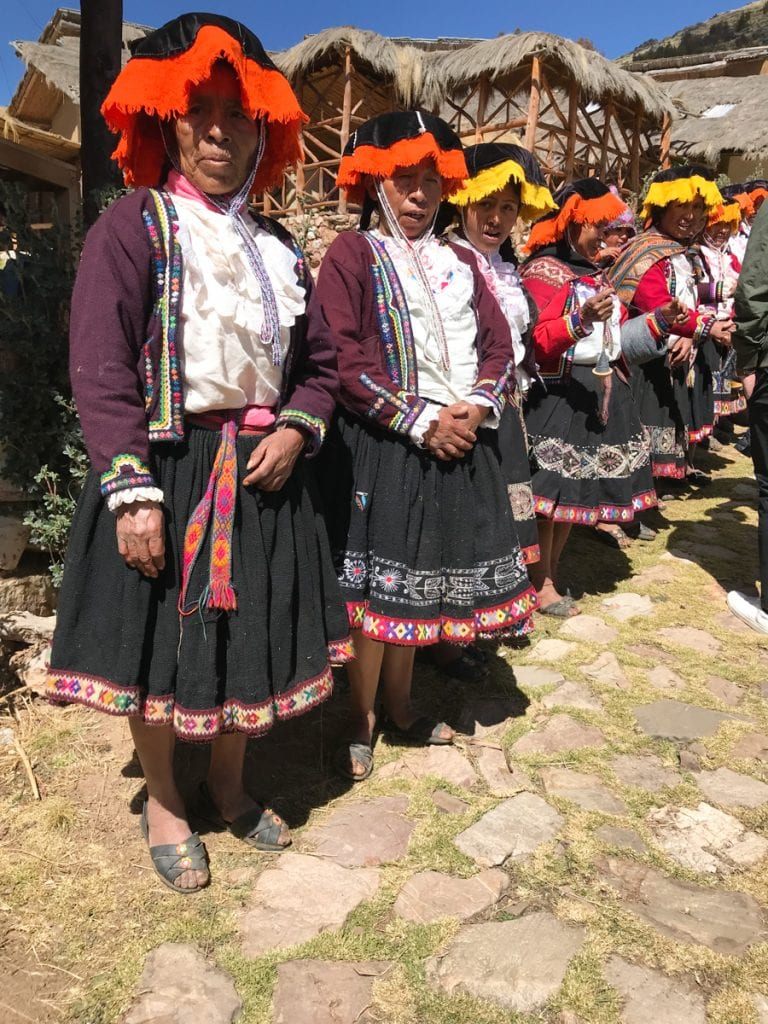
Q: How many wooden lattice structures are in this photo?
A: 2